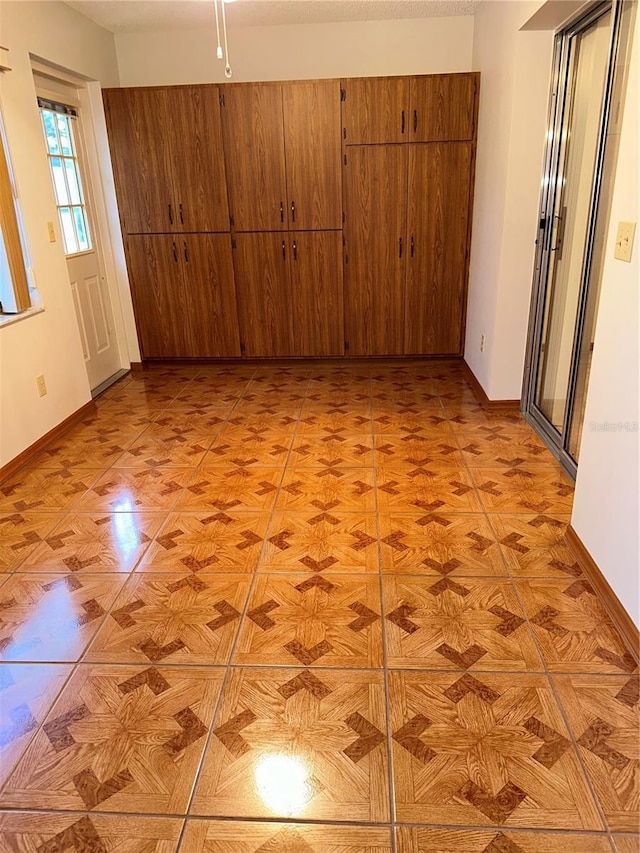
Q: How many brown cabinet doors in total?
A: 12